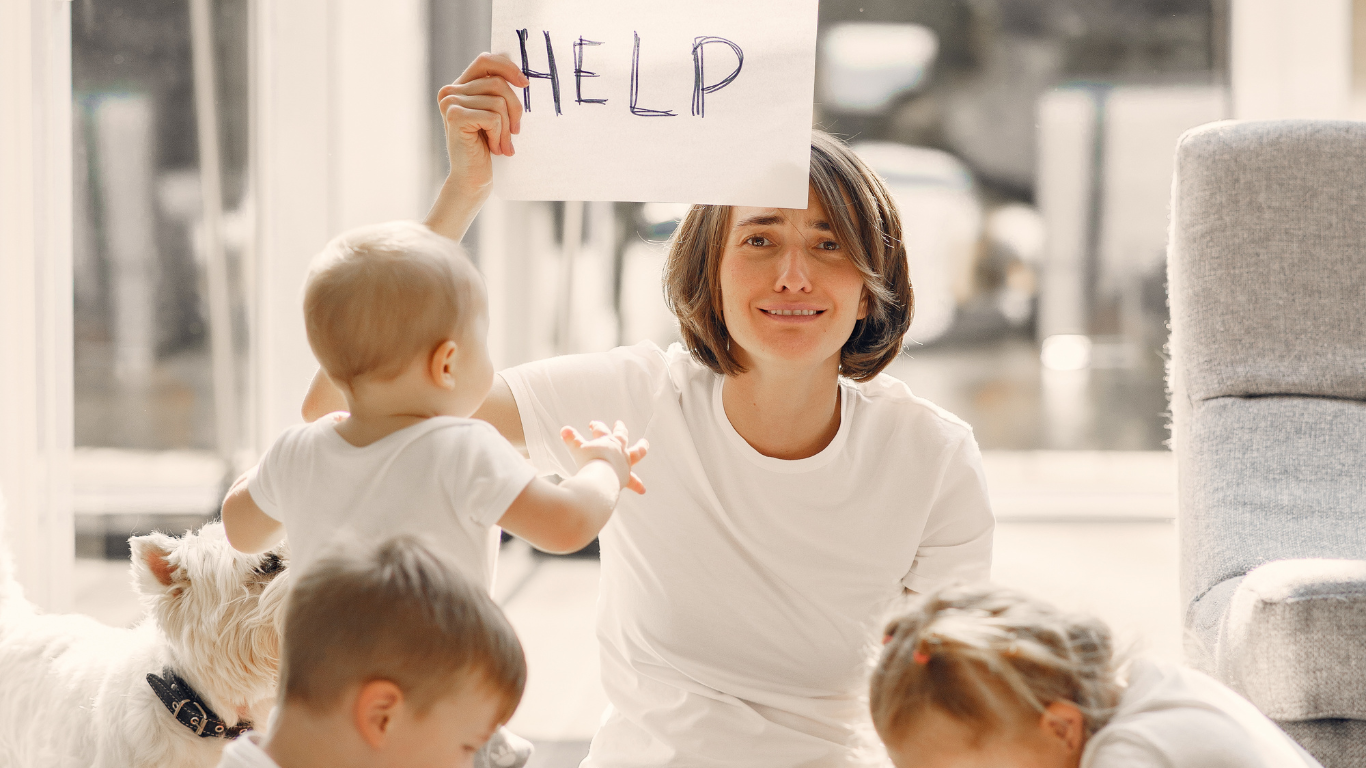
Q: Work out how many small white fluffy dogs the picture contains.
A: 1